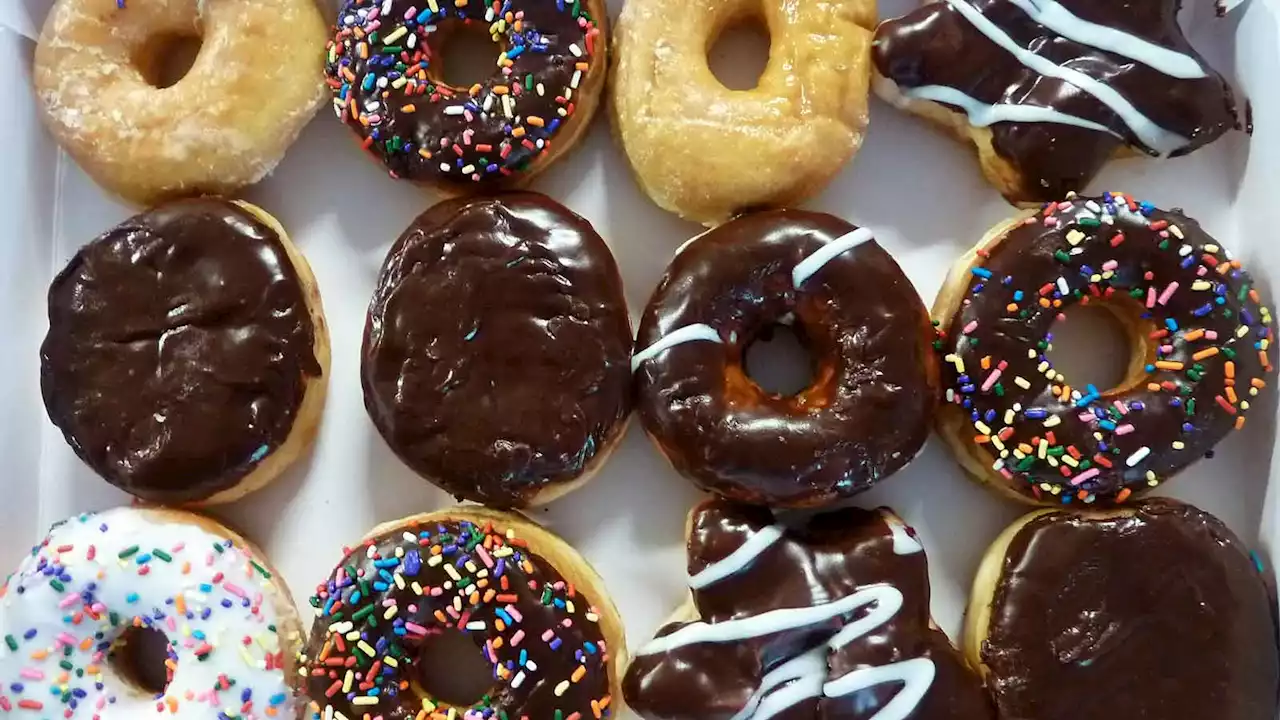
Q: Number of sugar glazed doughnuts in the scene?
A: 2